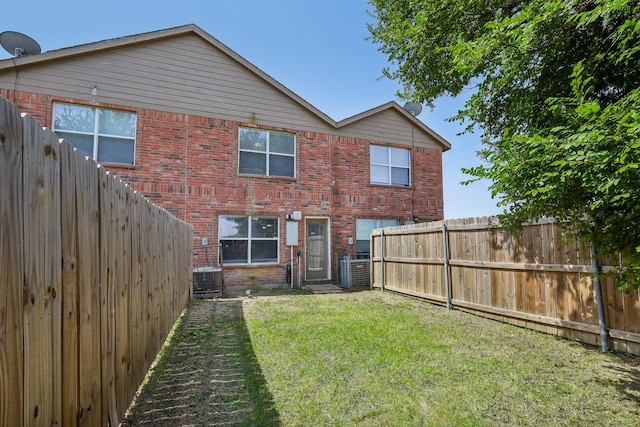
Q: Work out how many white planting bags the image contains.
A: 0